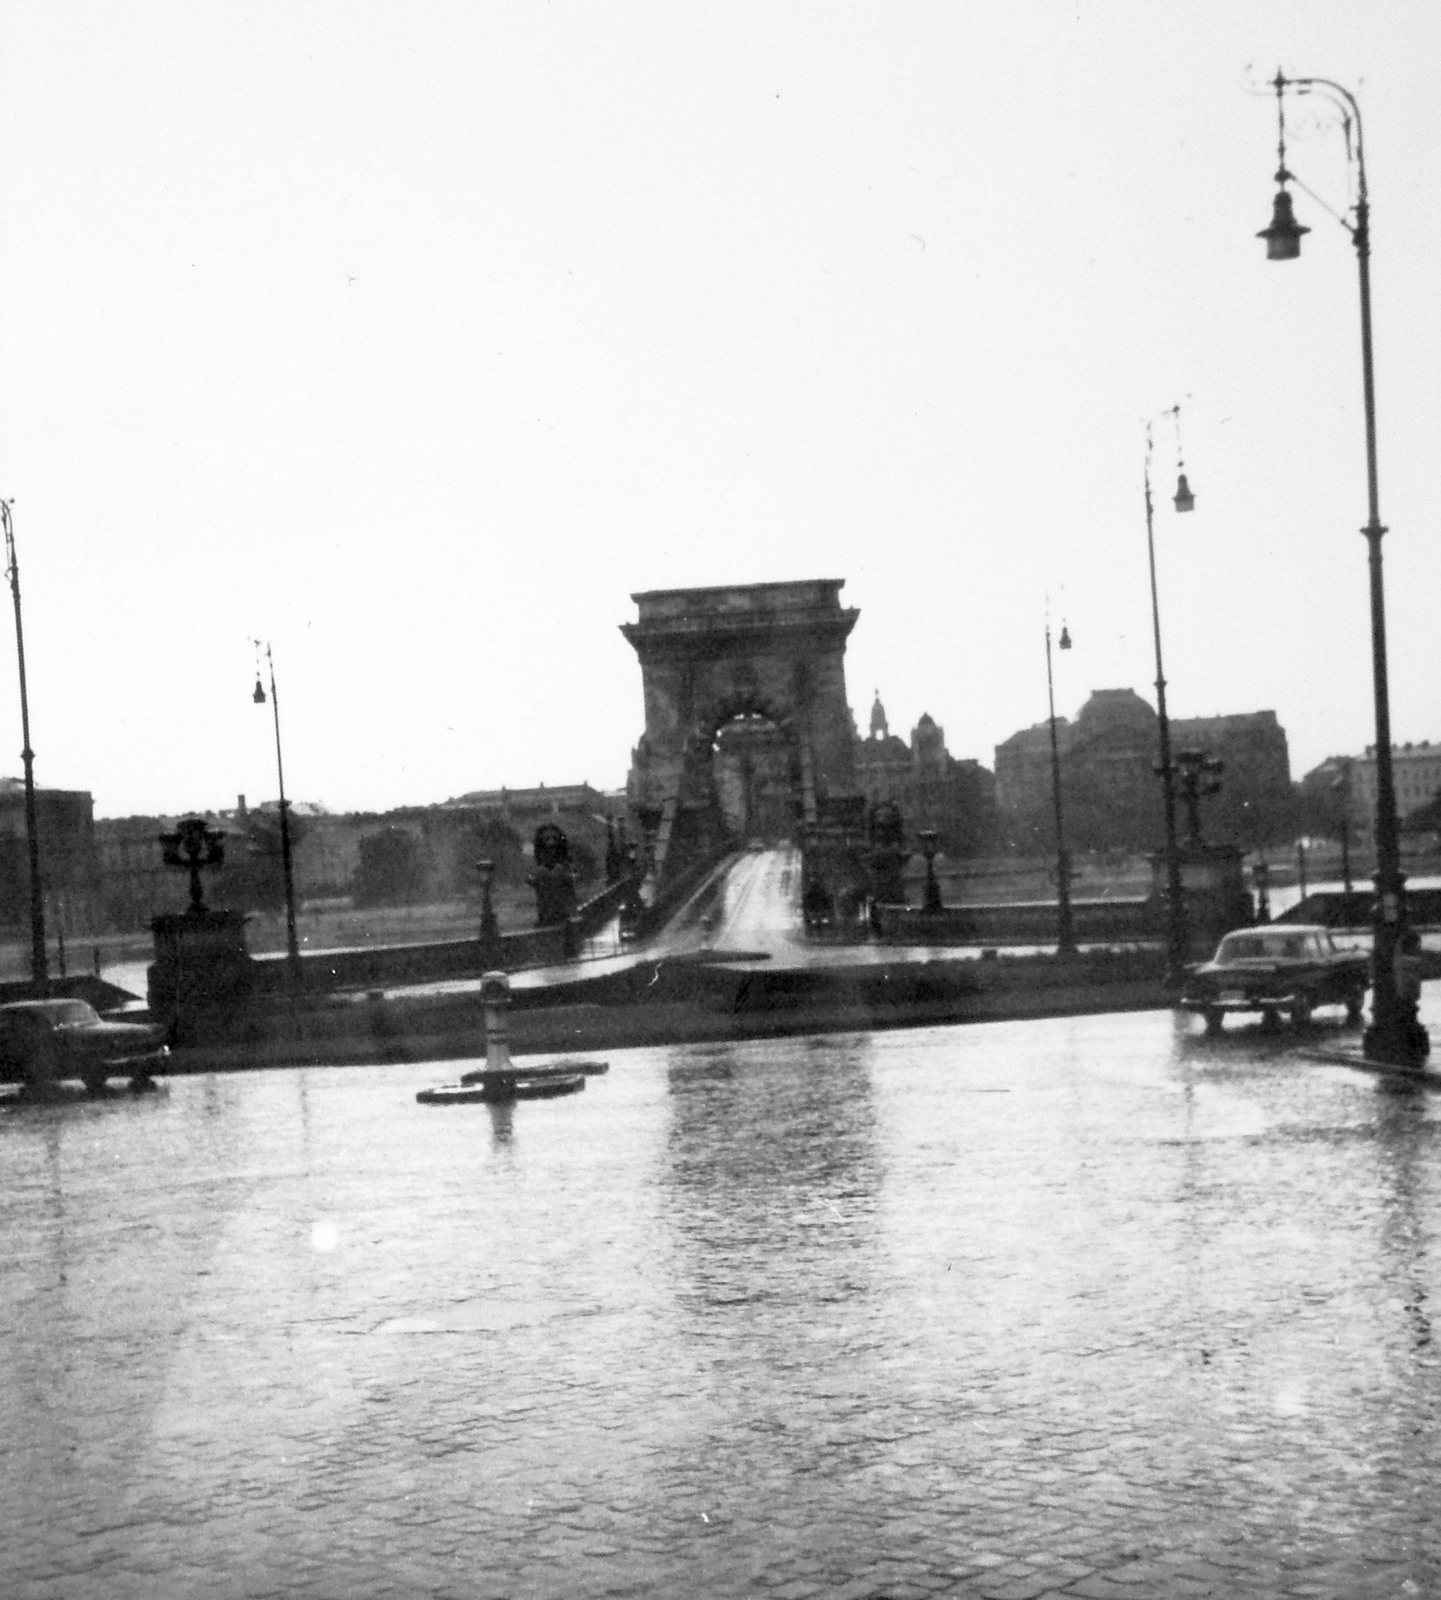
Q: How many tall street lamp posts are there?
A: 5